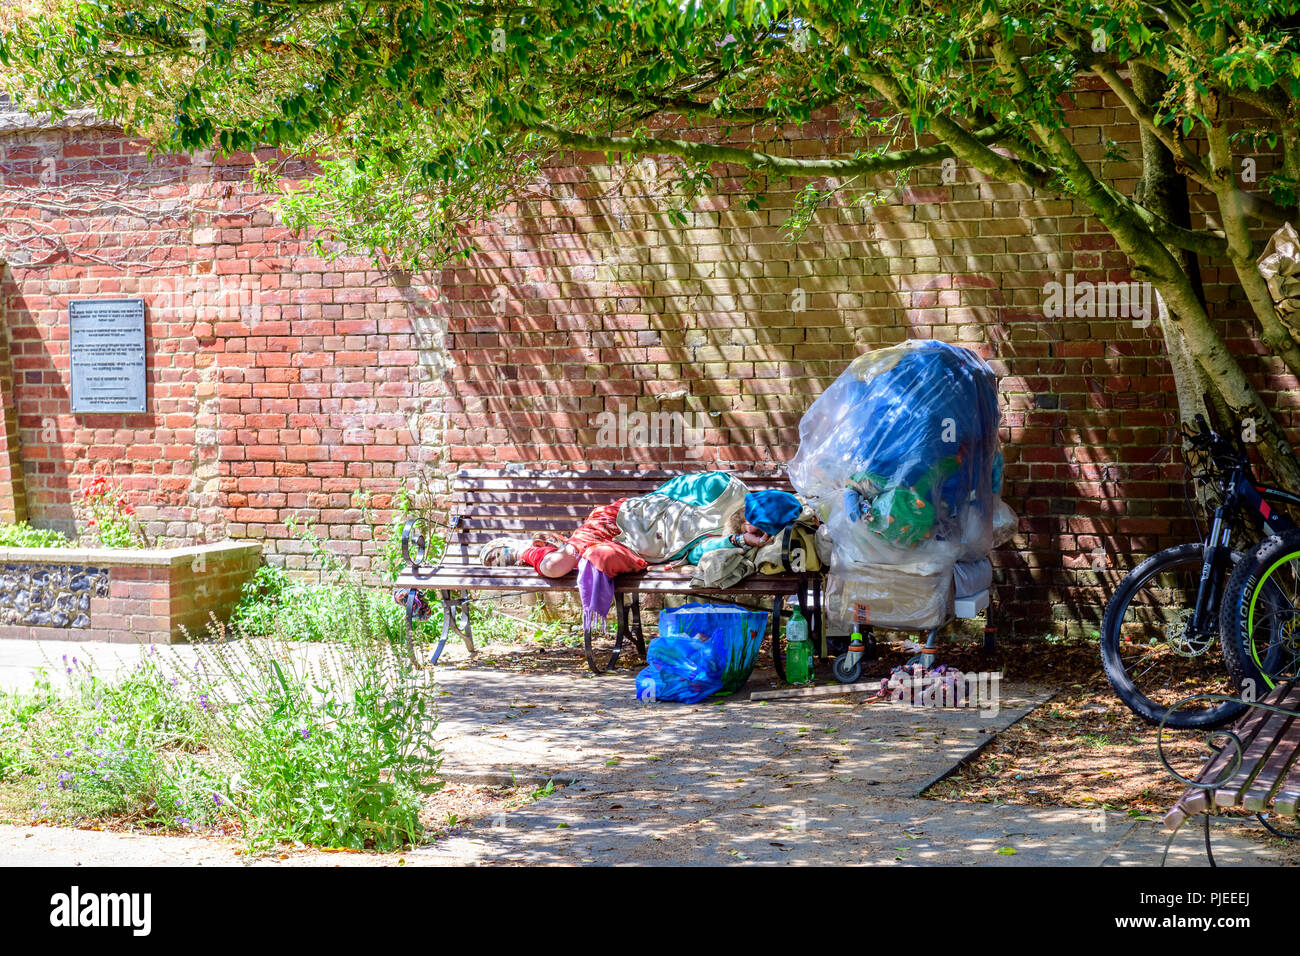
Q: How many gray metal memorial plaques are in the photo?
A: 1